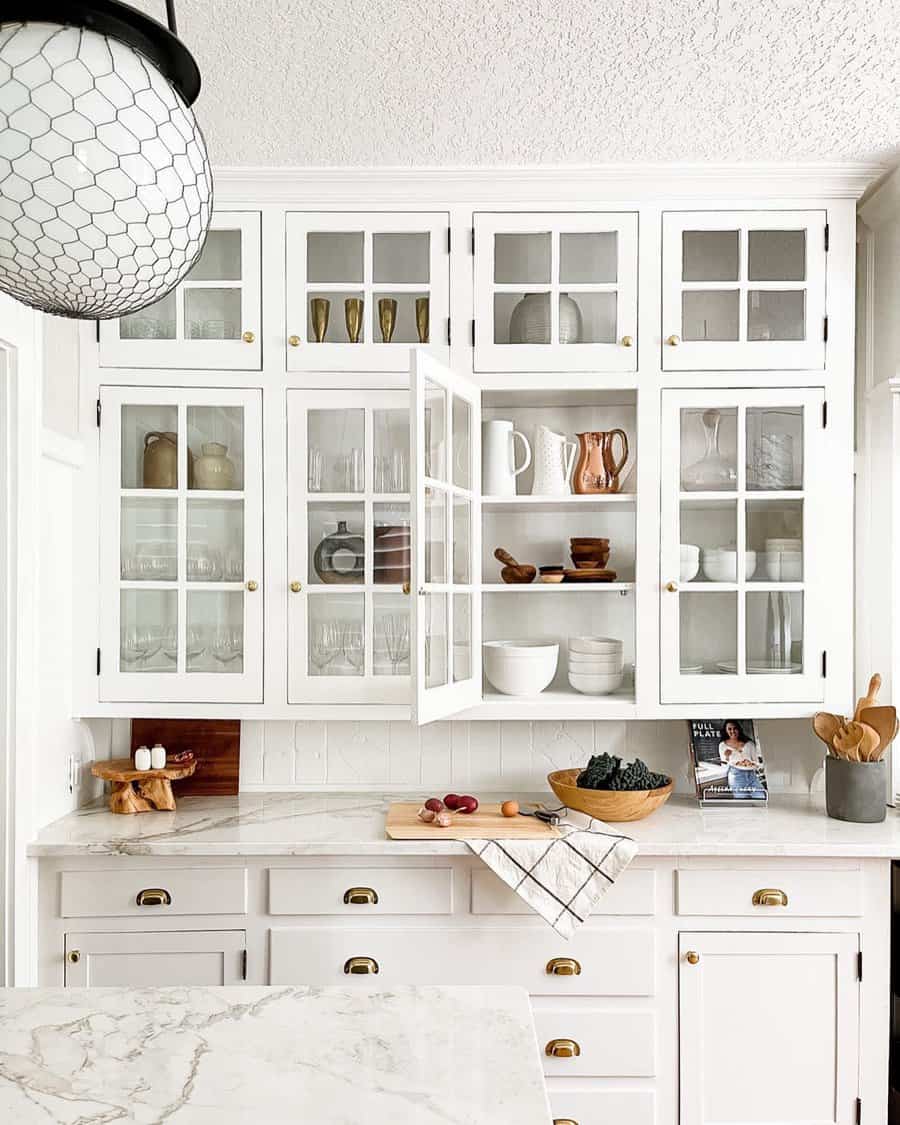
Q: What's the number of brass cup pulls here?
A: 7